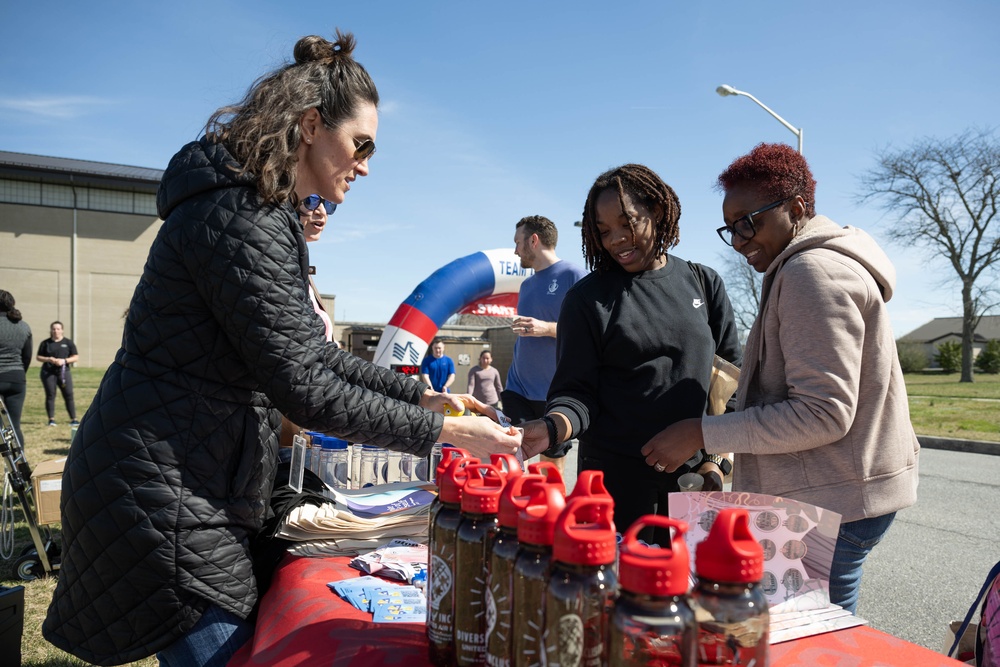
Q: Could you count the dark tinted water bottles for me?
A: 11